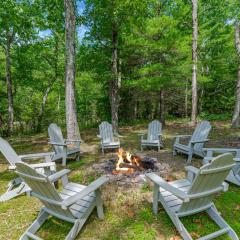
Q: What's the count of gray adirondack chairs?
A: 8